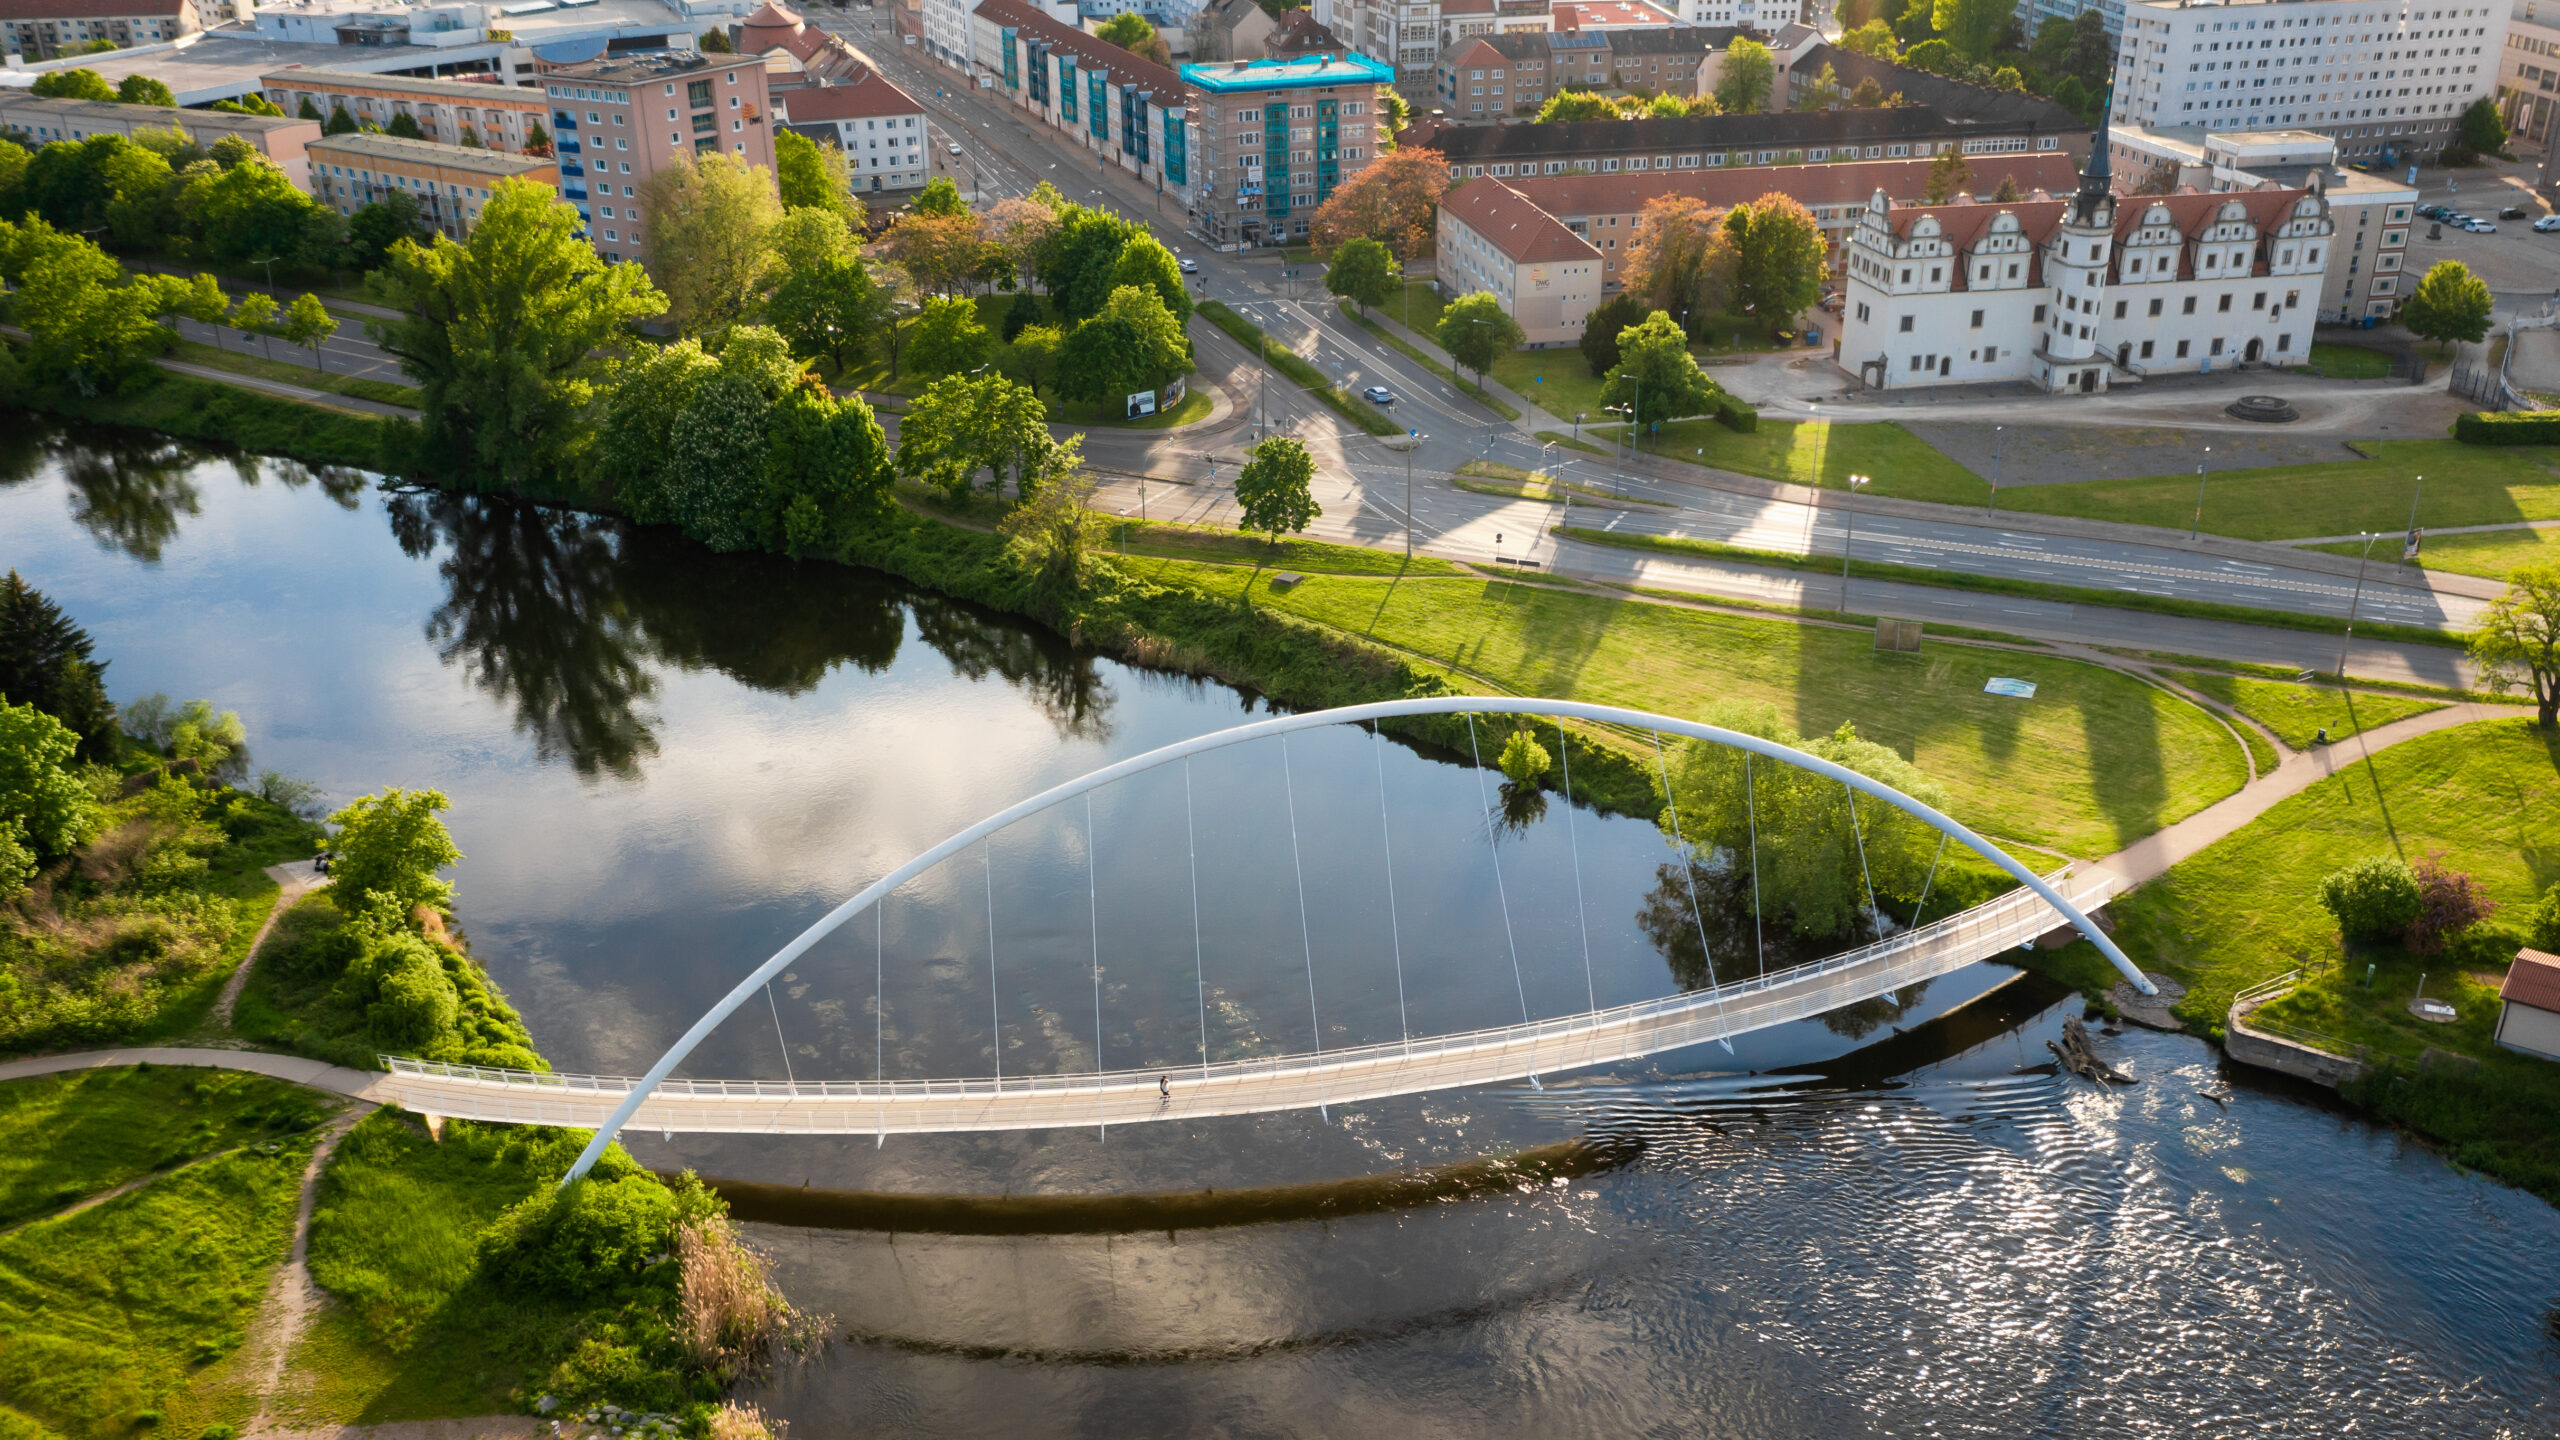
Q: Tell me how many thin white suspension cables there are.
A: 13